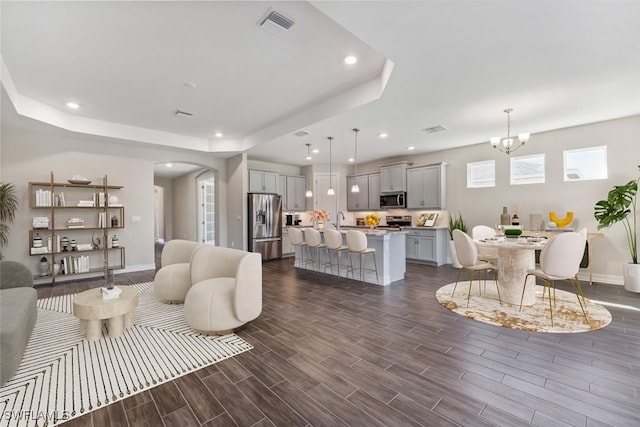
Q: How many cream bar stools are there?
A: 4